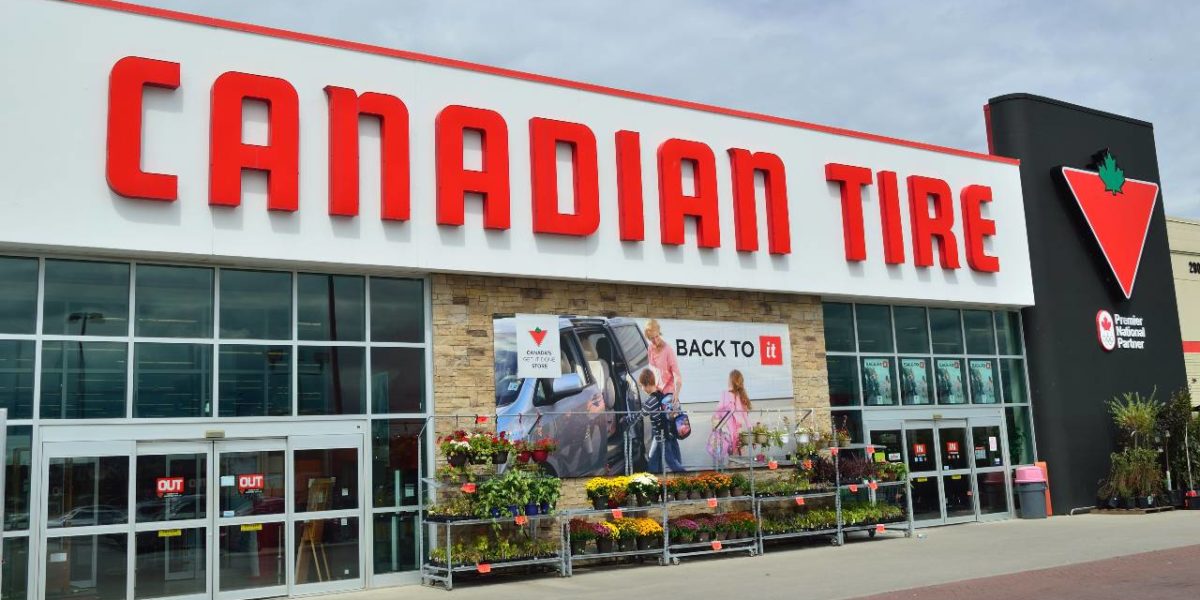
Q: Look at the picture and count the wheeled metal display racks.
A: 5